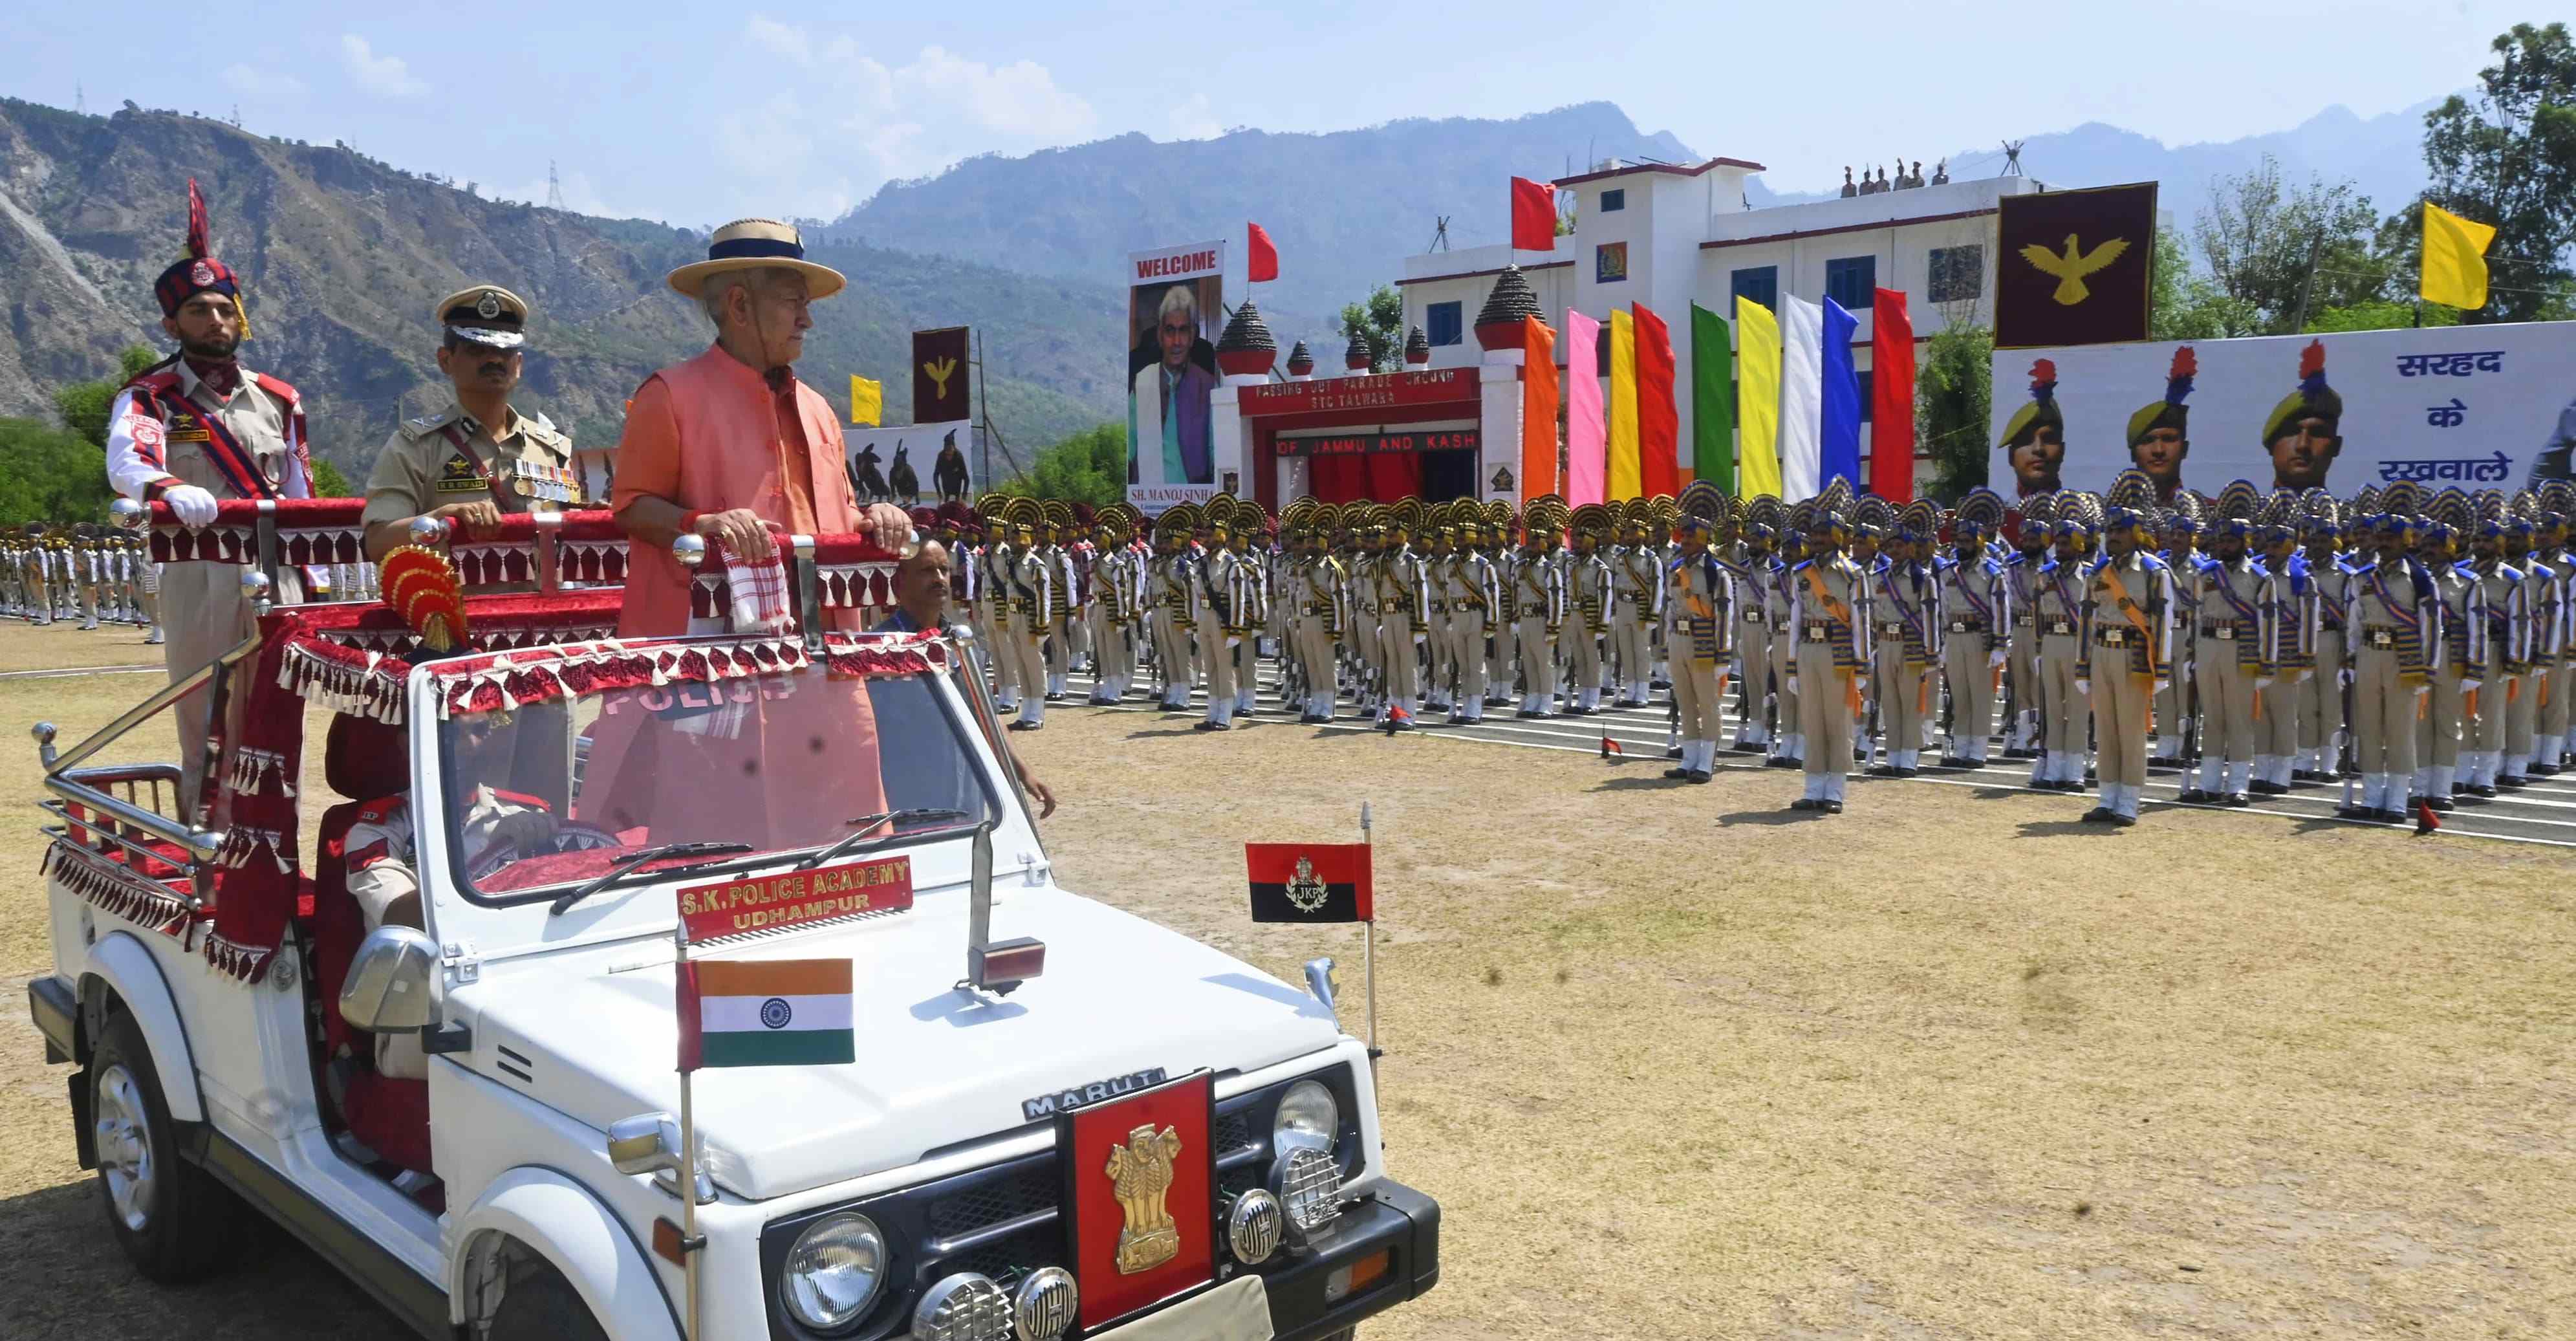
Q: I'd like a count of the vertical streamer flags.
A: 9